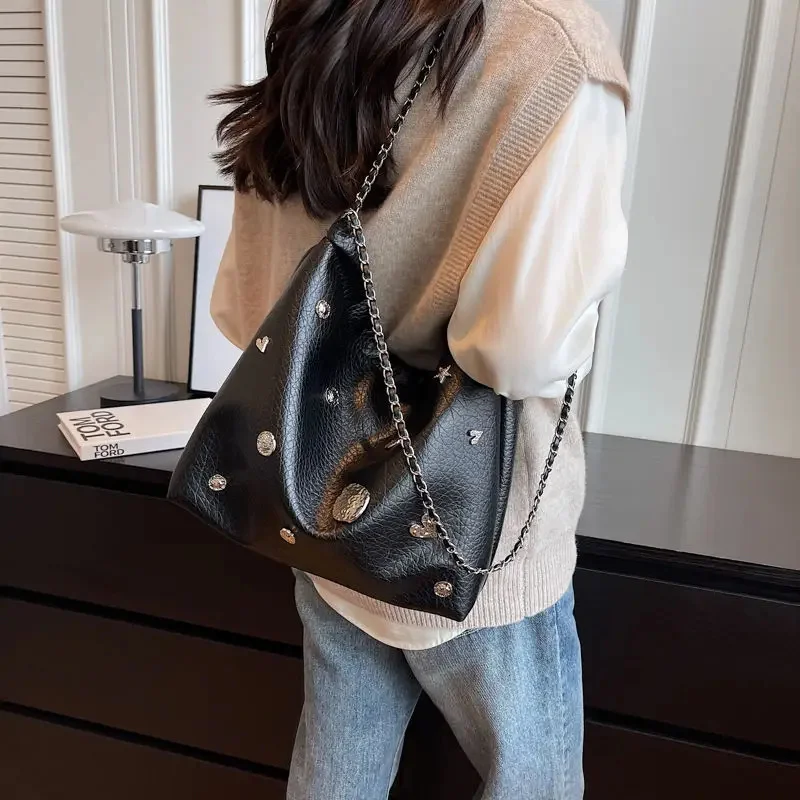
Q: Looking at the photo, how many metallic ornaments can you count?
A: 11